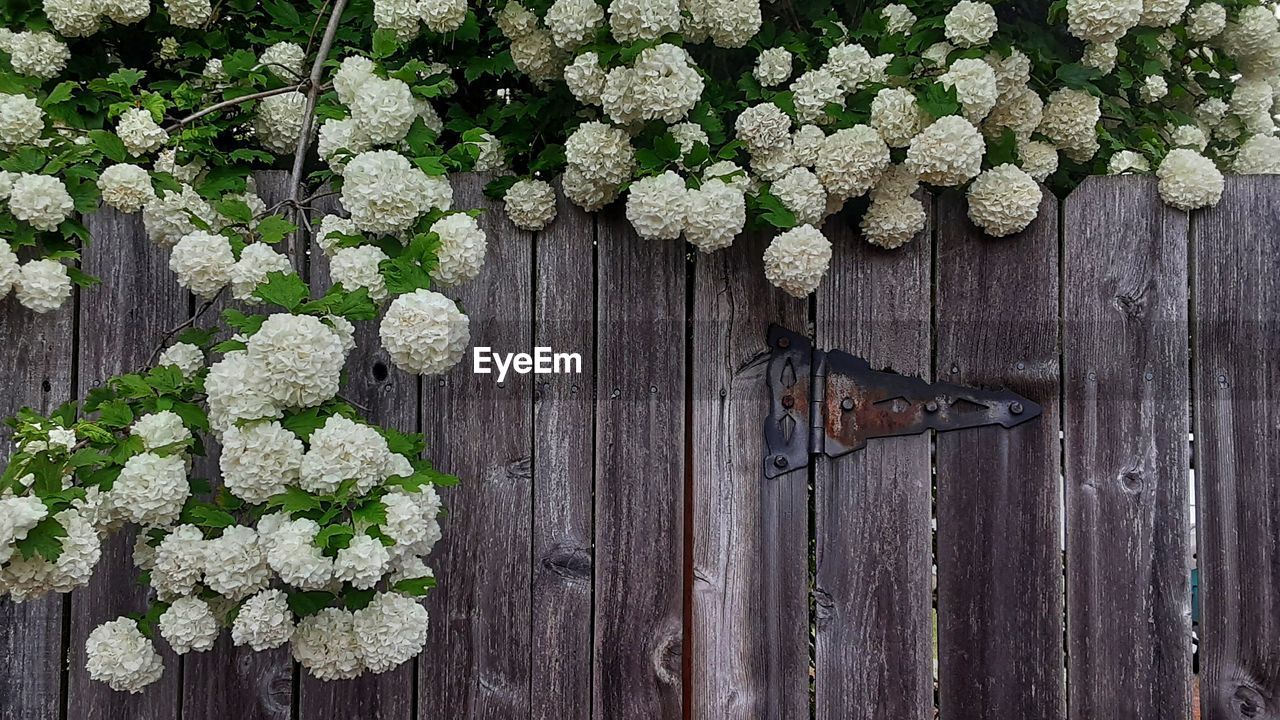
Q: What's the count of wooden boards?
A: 12